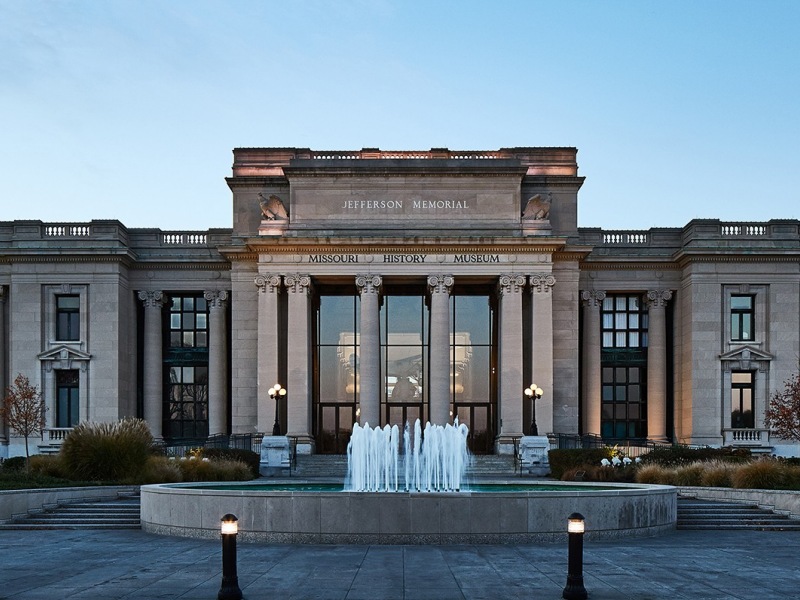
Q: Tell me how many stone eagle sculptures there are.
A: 2